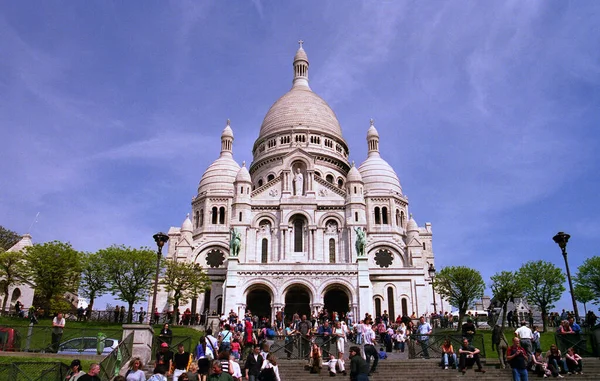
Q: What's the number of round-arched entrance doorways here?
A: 3